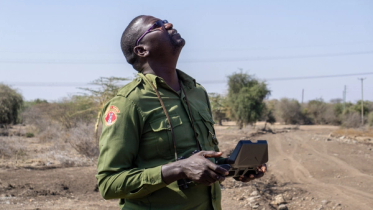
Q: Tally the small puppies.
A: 0